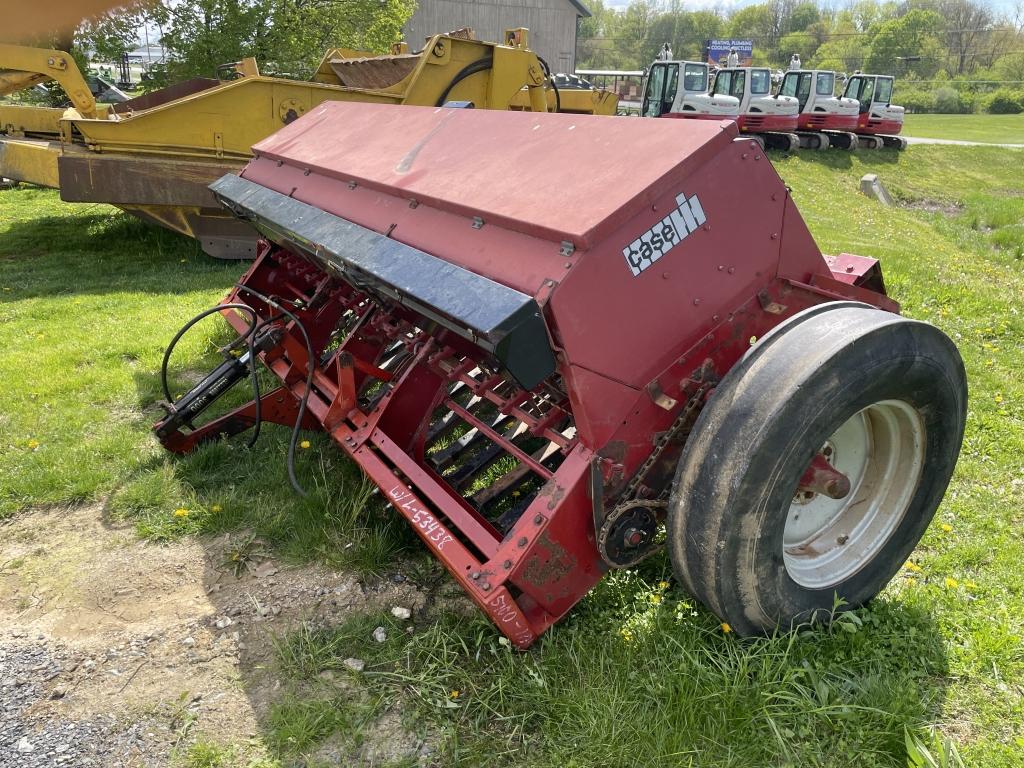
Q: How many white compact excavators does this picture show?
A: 4